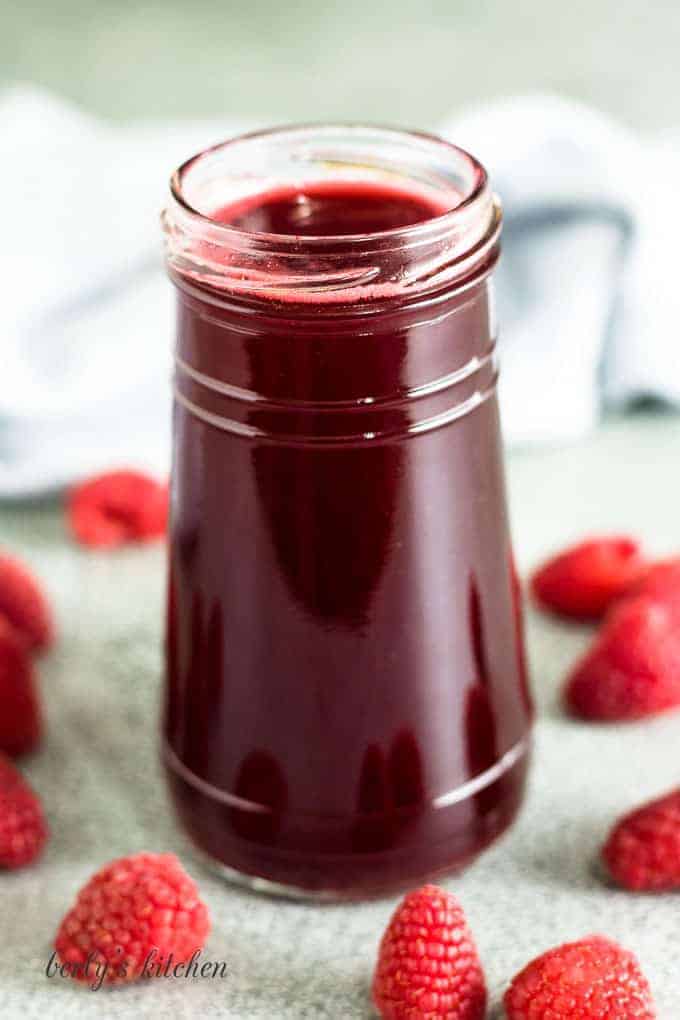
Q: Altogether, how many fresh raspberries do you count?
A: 11